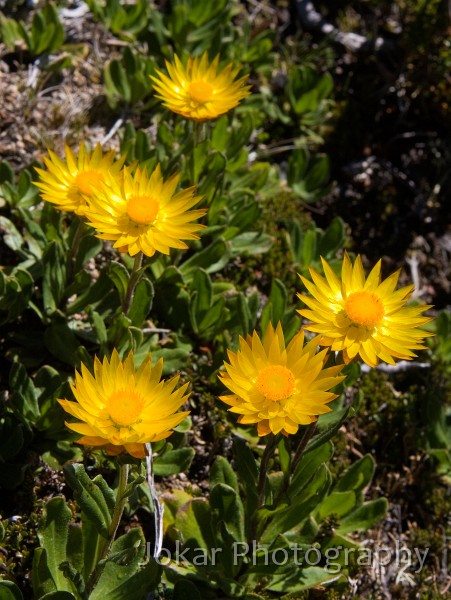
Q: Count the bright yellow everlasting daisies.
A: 6